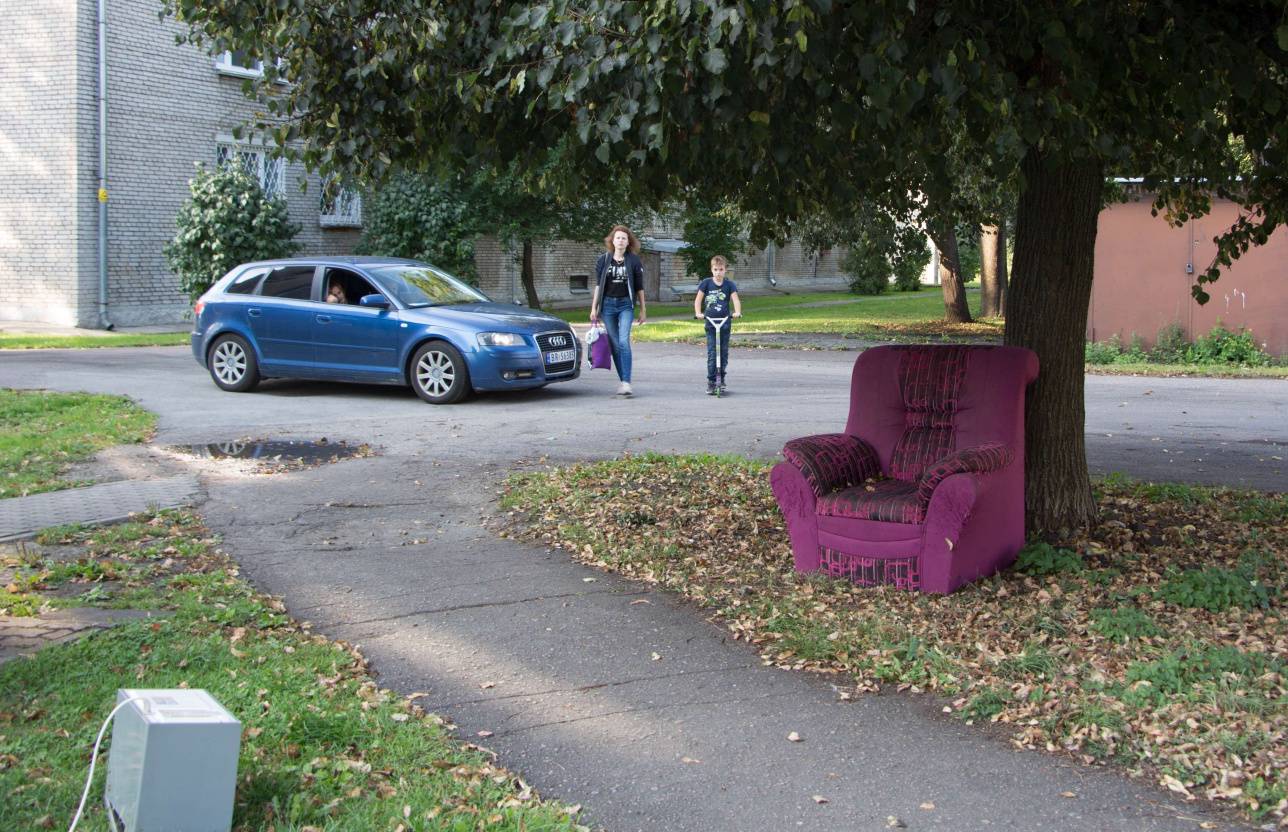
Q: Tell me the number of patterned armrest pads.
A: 2